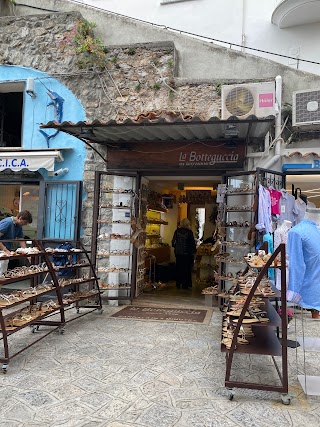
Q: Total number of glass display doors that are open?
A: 2